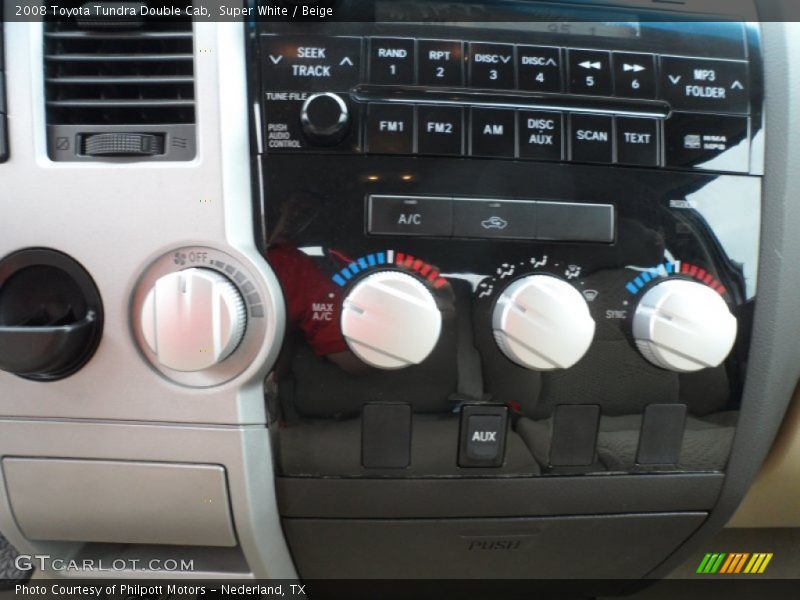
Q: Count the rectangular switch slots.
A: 4